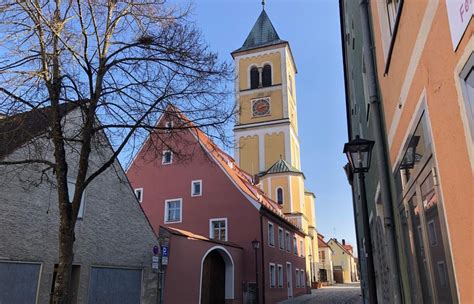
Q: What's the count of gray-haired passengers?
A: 0